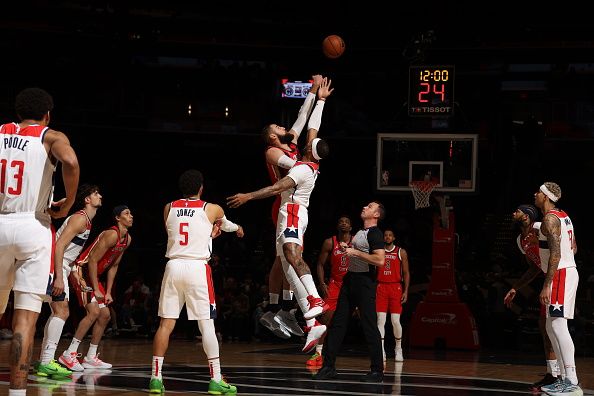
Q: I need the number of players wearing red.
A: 5